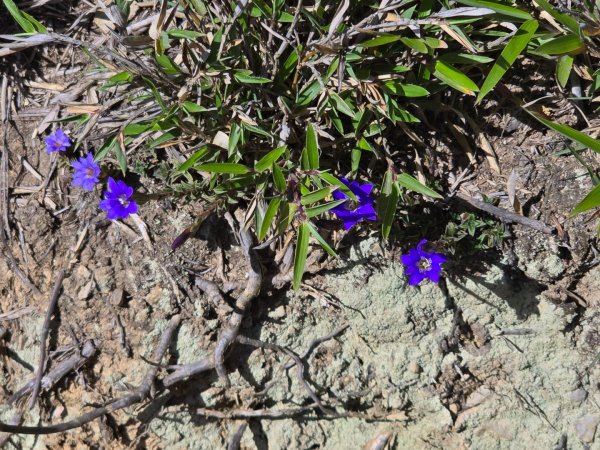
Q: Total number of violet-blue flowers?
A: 5